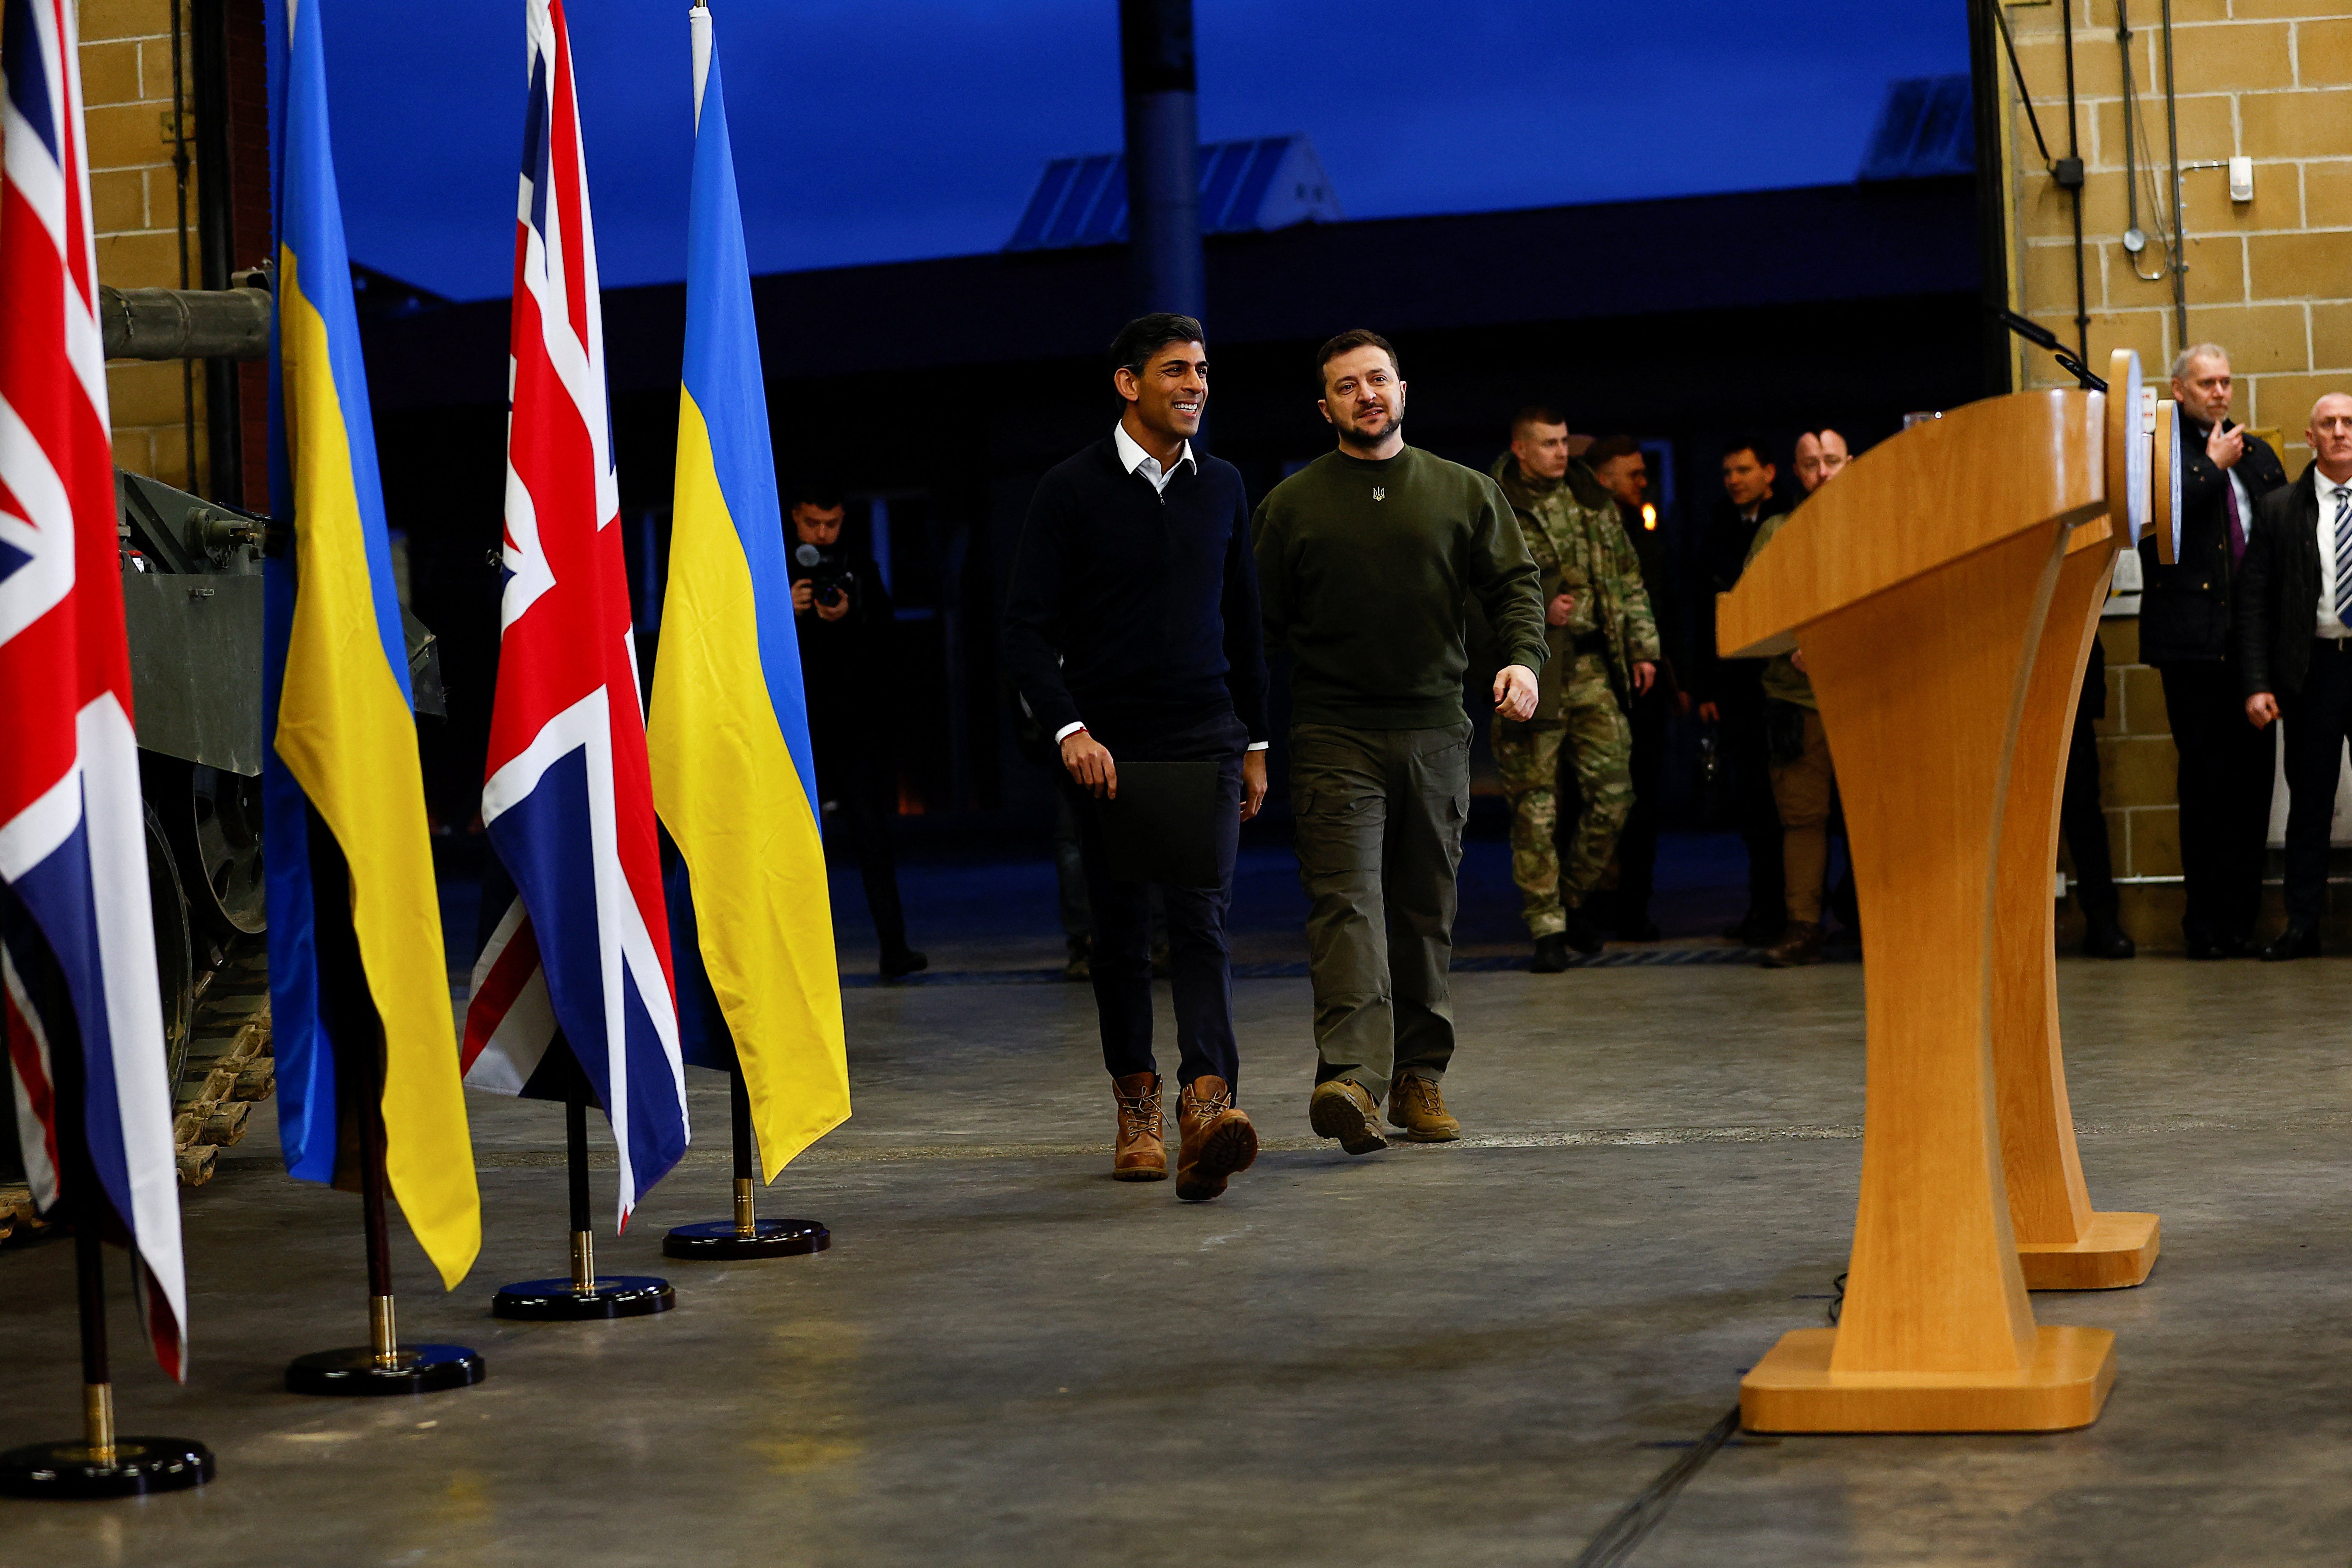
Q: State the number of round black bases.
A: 4